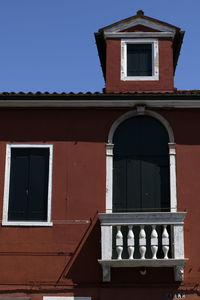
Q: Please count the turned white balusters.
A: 5